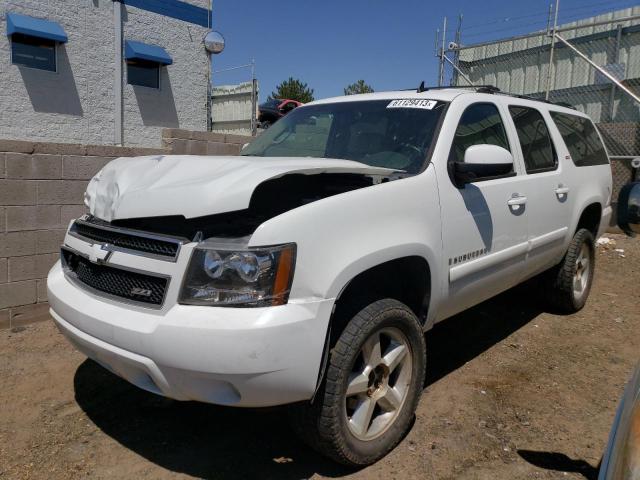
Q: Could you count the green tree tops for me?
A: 2